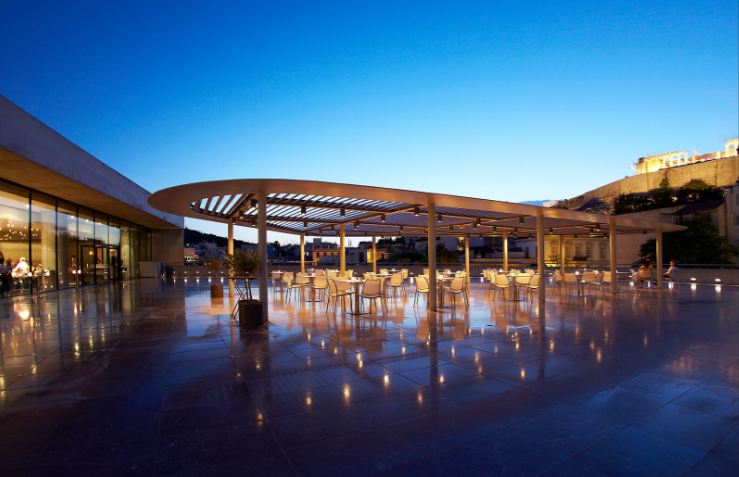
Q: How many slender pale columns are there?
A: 12